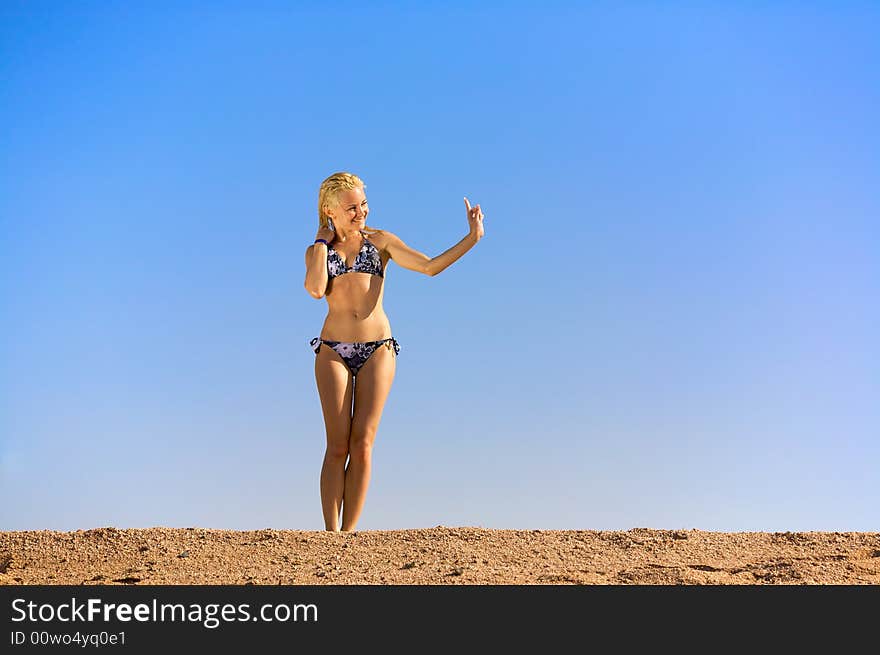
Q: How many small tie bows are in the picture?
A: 2